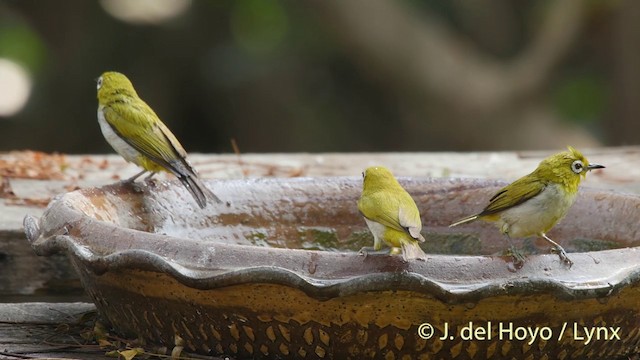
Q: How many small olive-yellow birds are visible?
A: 3